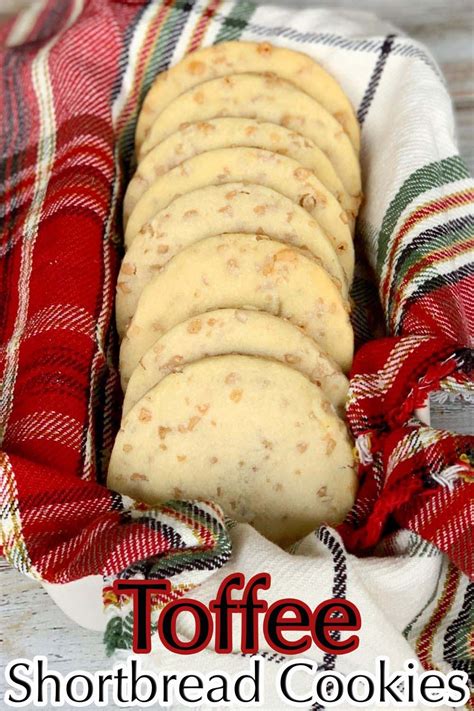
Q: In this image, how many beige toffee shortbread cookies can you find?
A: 8